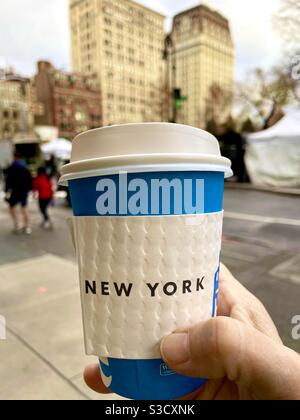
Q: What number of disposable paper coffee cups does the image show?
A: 1